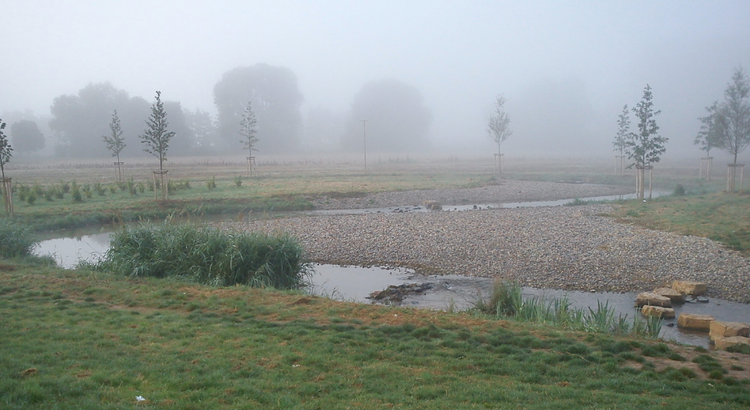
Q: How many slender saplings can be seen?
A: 9